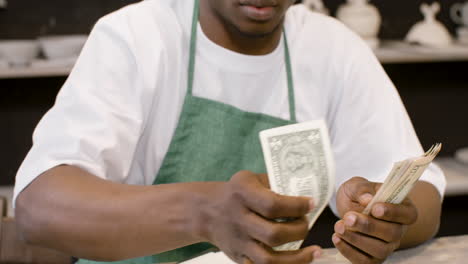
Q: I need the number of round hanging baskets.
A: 0